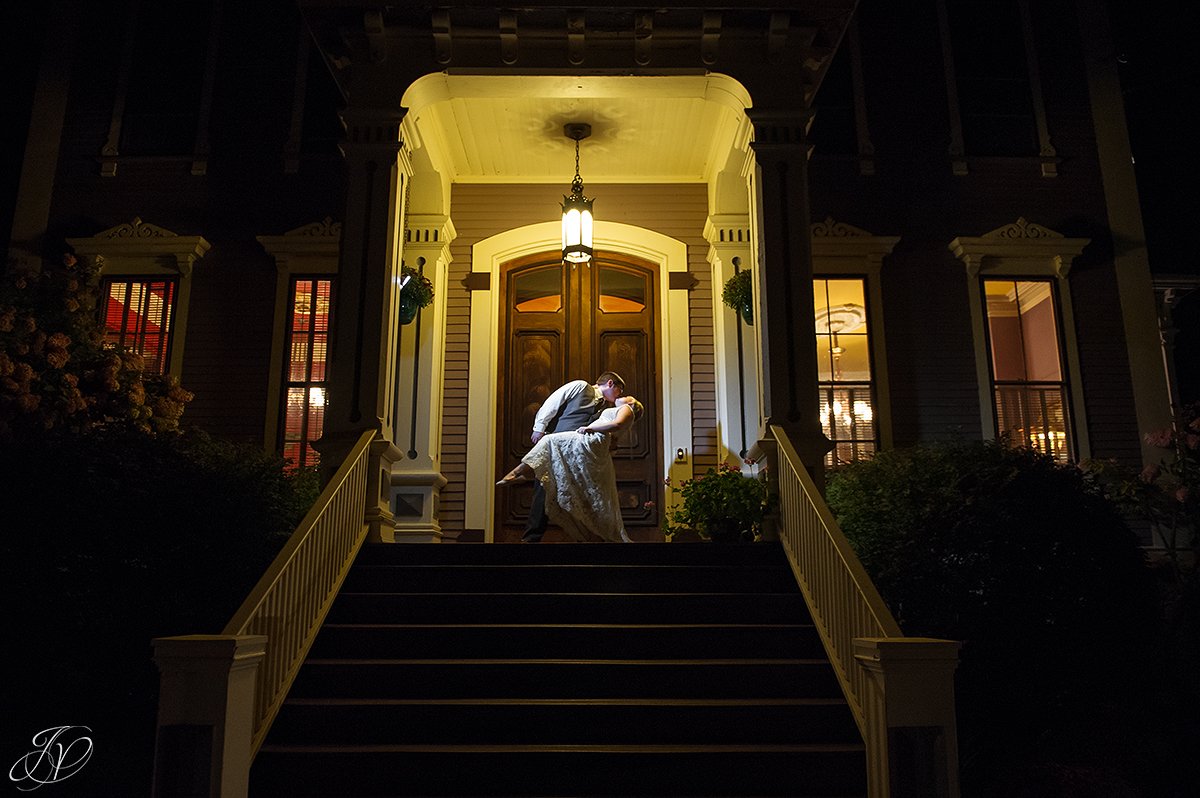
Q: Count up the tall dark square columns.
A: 2